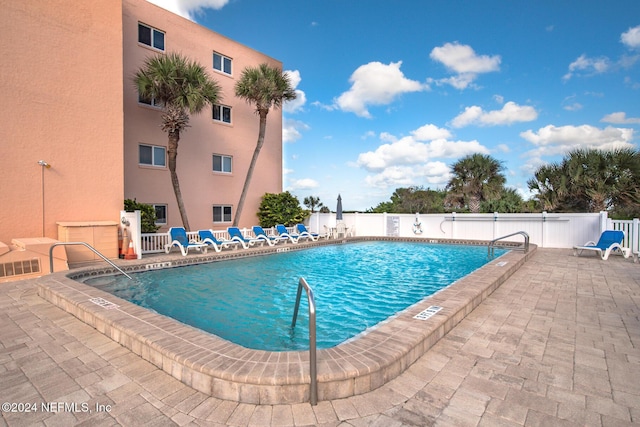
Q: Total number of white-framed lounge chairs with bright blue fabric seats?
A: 7